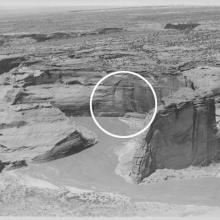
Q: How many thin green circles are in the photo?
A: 0